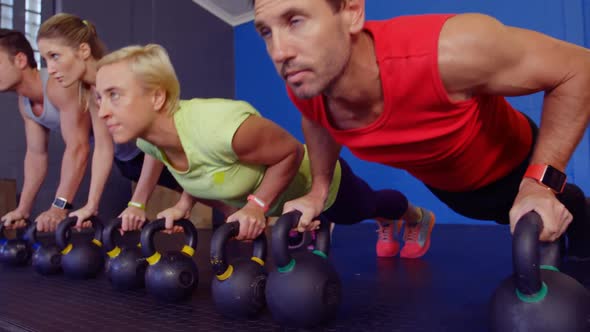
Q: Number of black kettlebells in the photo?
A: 8